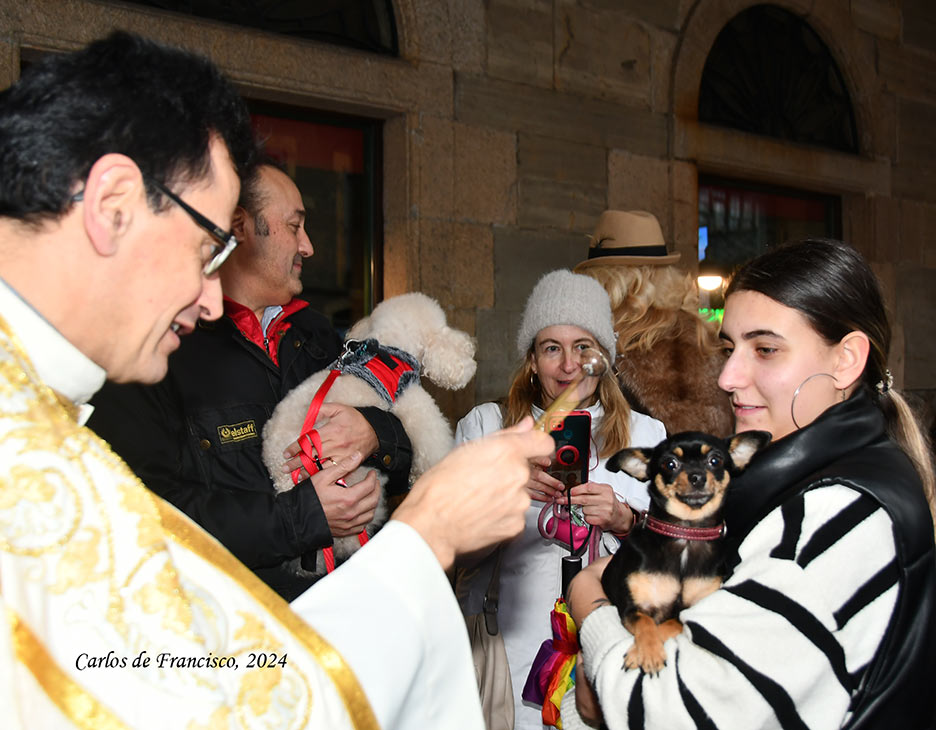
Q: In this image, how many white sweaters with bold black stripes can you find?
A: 1